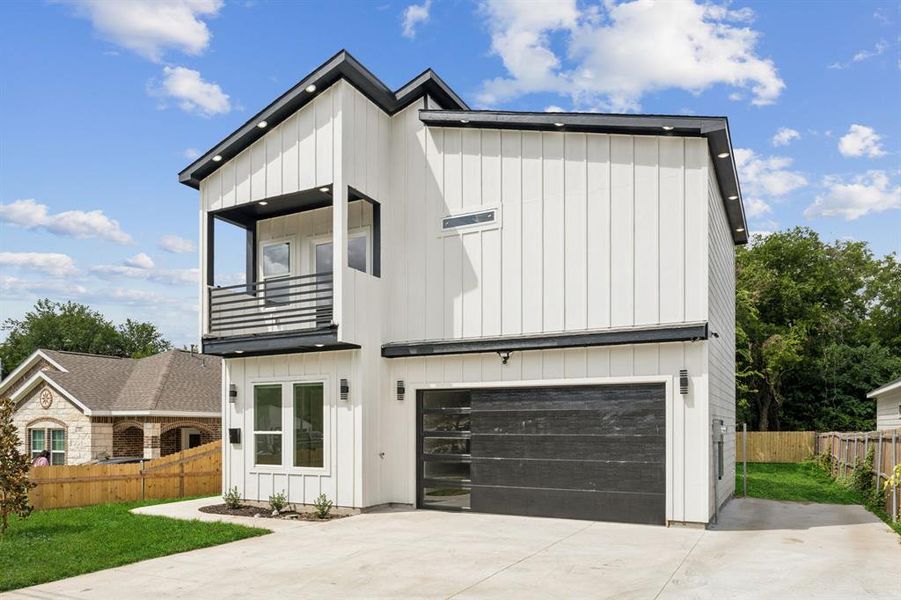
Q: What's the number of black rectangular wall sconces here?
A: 4